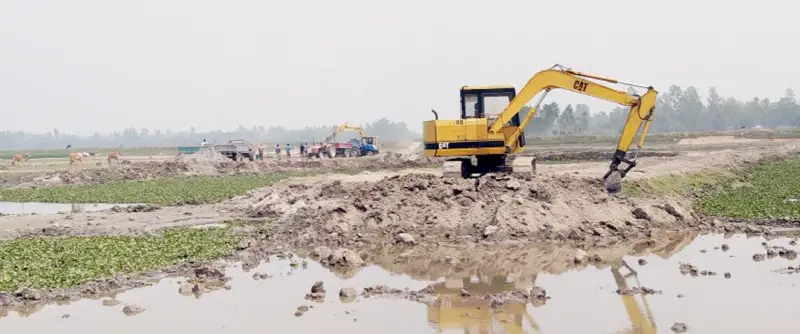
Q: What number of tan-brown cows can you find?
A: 3